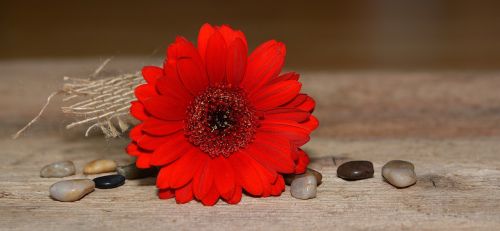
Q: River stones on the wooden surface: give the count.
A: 8